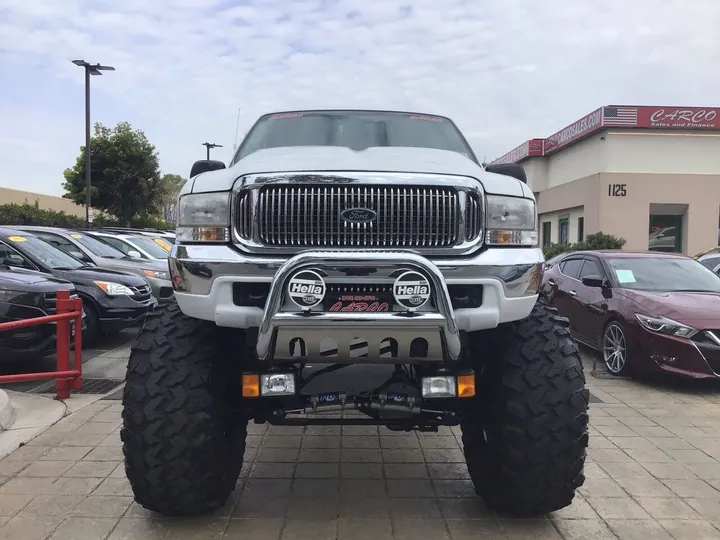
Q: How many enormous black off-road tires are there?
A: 2